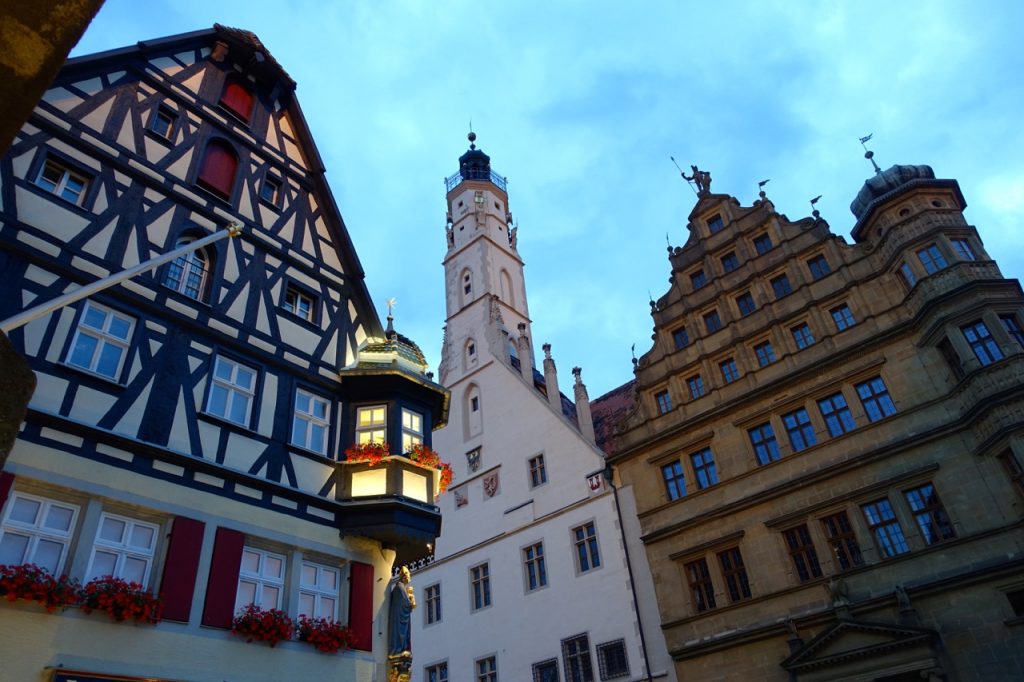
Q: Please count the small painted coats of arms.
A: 4